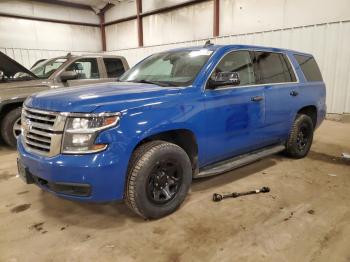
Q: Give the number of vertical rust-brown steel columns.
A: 3